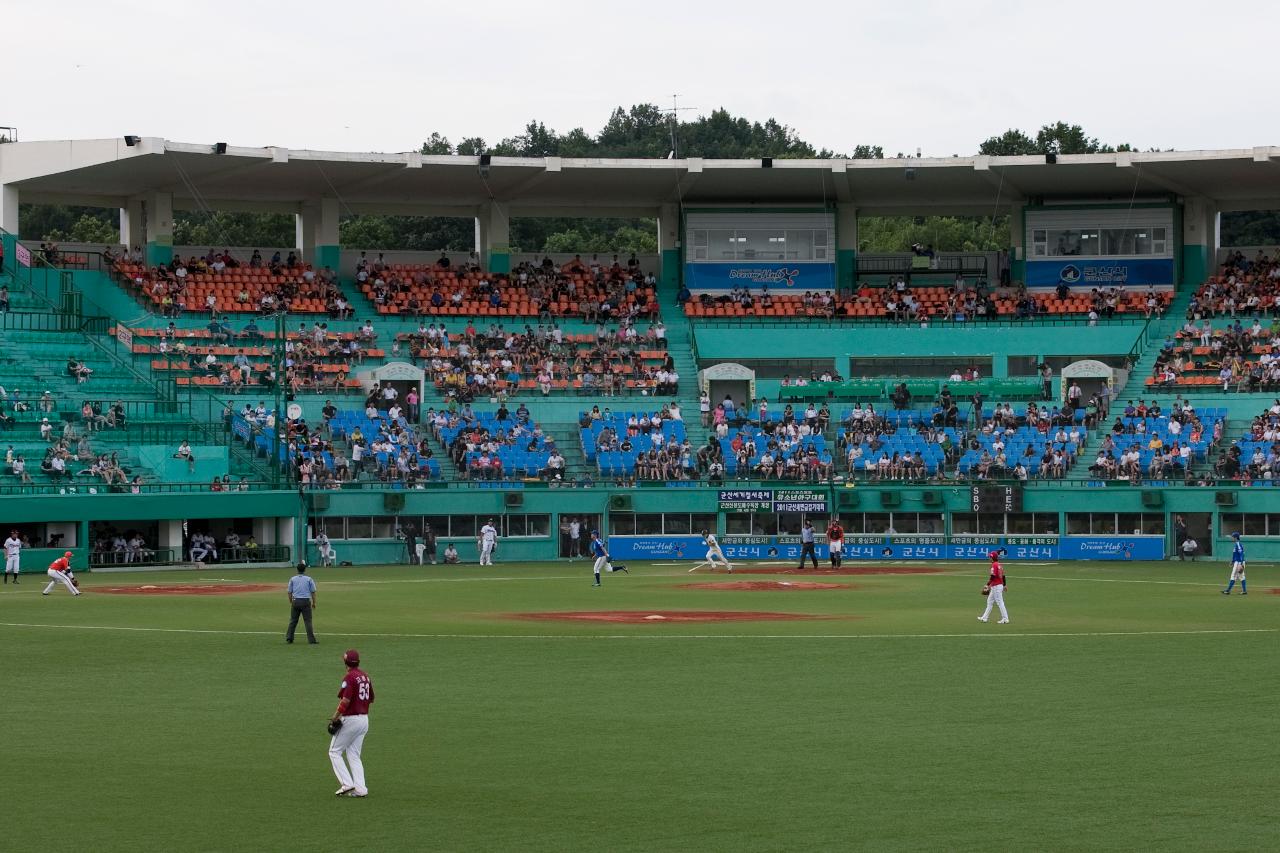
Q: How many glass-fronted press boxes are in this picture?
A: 2